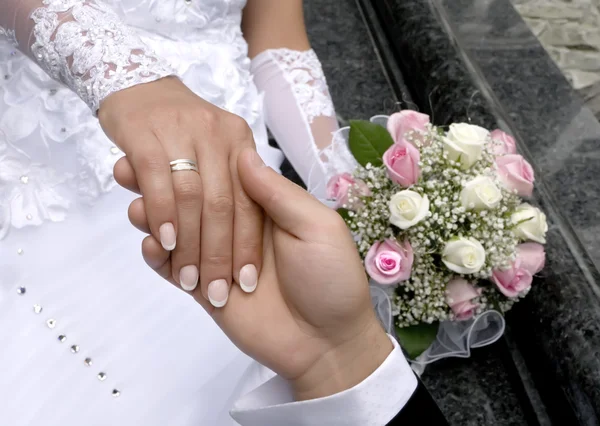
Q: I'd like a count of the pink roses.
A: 9